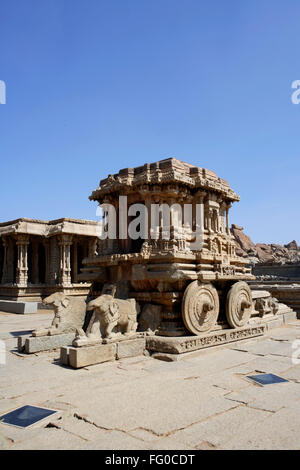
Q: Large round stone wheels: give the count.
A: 2